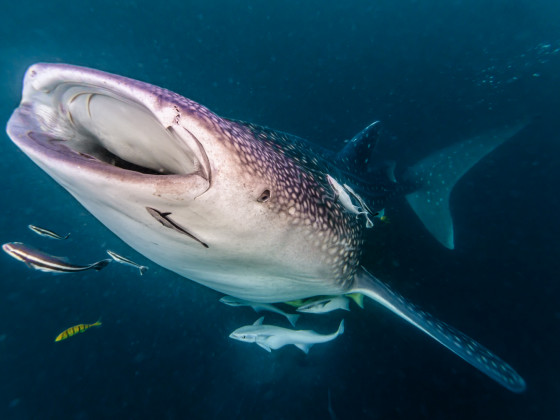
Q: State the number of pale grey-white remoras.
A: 4